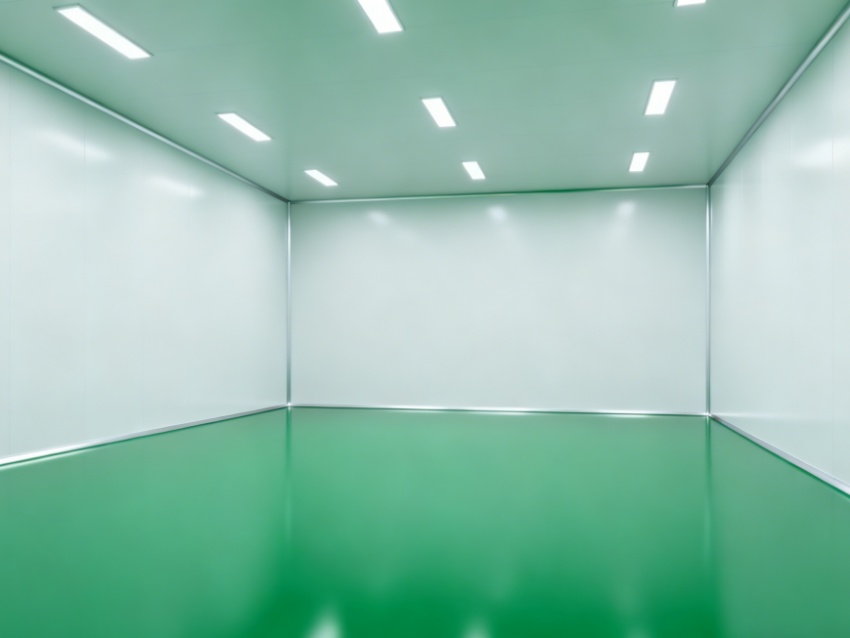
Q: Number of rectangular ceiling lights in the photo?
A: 9